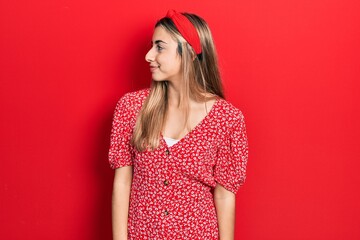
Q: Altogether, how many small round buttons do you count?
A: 3